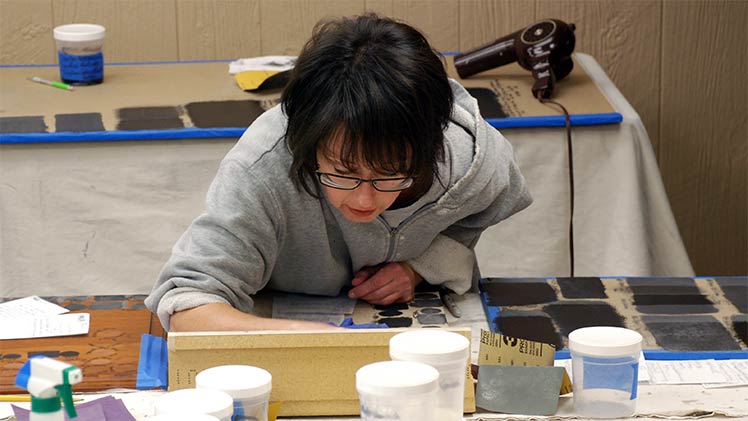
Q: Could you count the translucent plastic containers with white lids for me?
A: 7